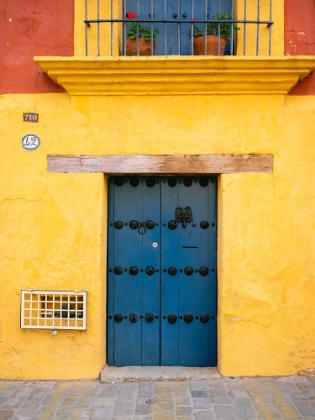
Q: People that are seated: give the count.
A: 0